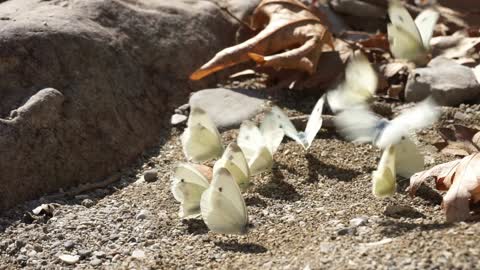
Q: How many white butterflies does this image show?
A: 11